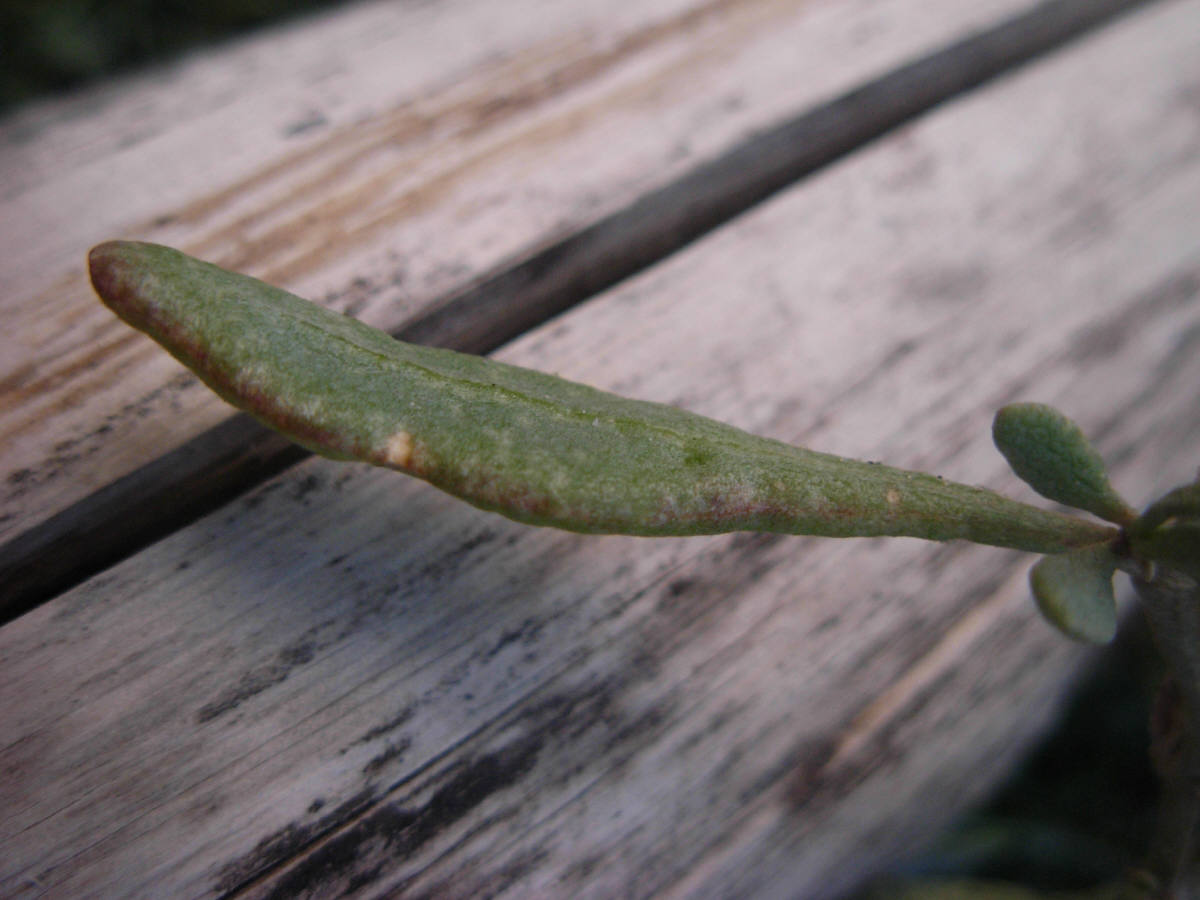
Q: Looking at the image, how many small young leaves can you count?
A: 2